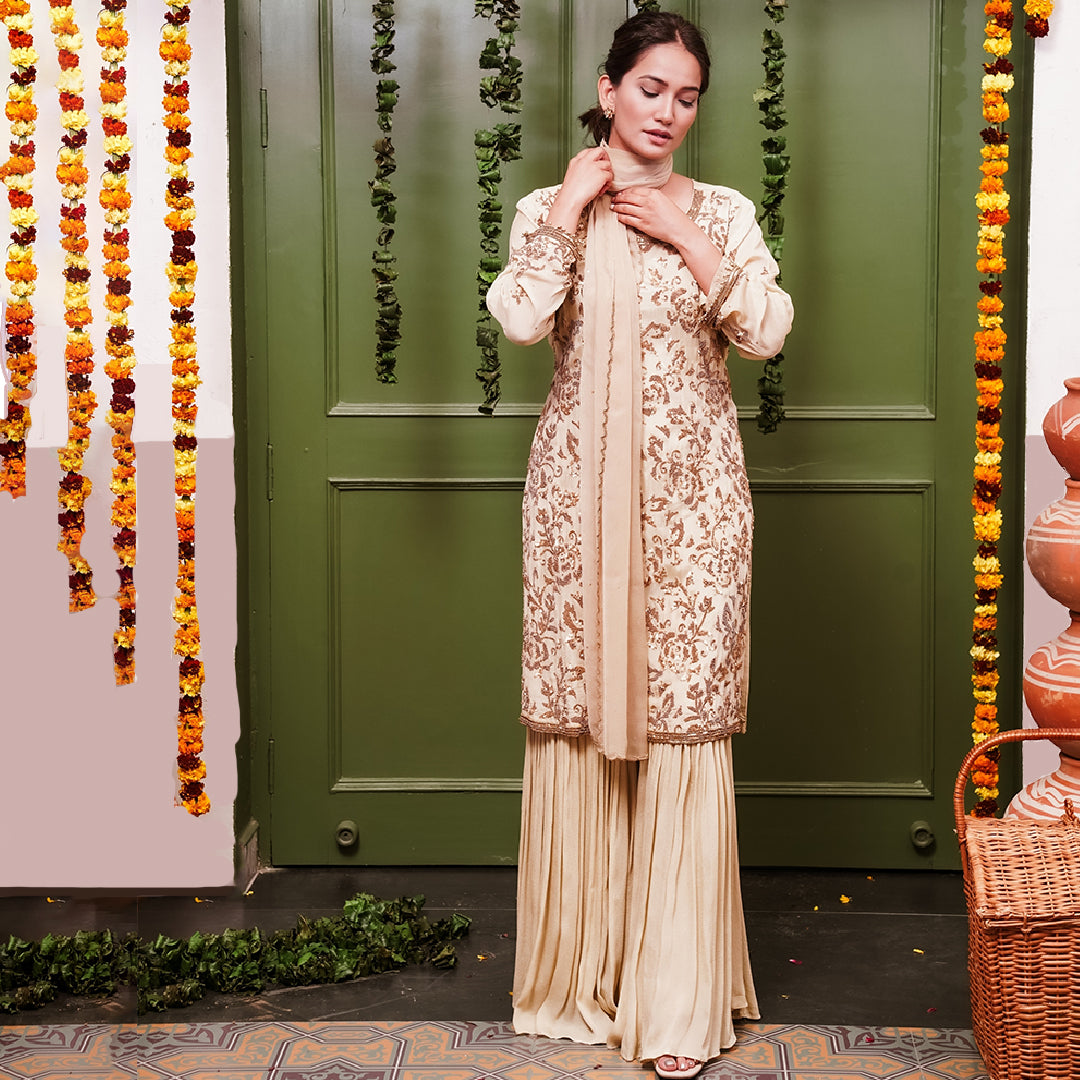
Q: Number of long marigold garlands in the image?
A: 5